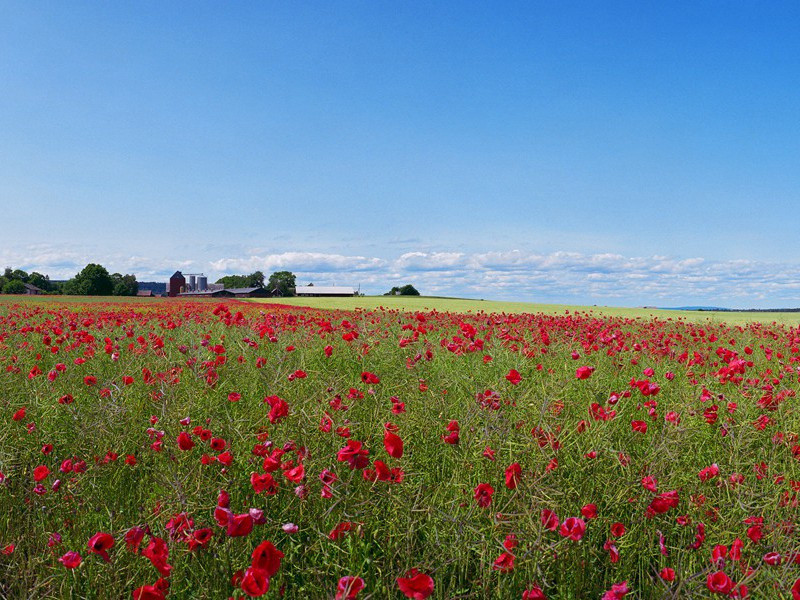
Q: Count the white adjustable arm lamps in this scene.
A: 0